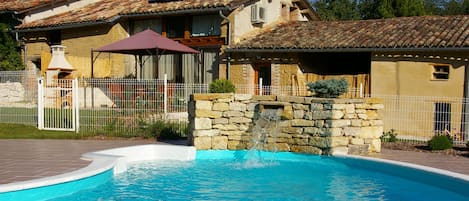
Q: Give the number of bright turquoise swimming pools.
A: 1